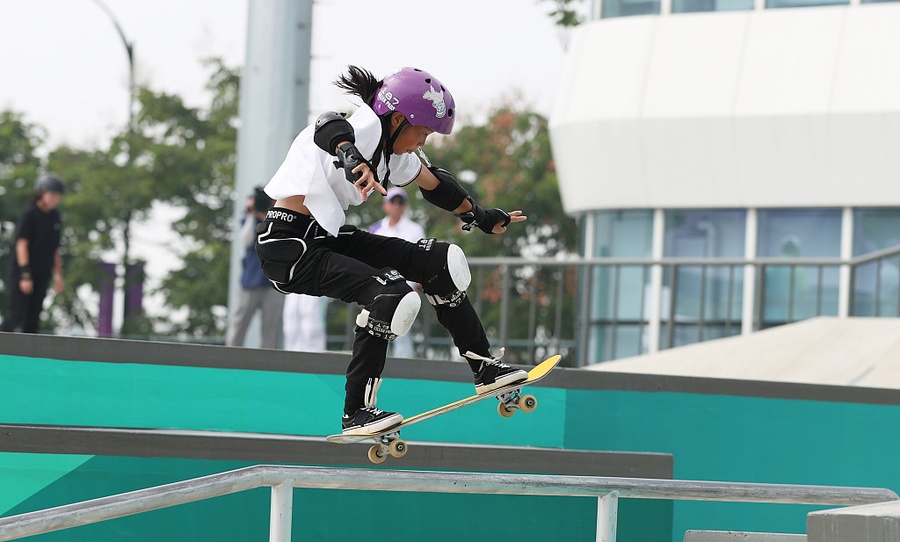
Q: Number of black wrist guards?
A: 2